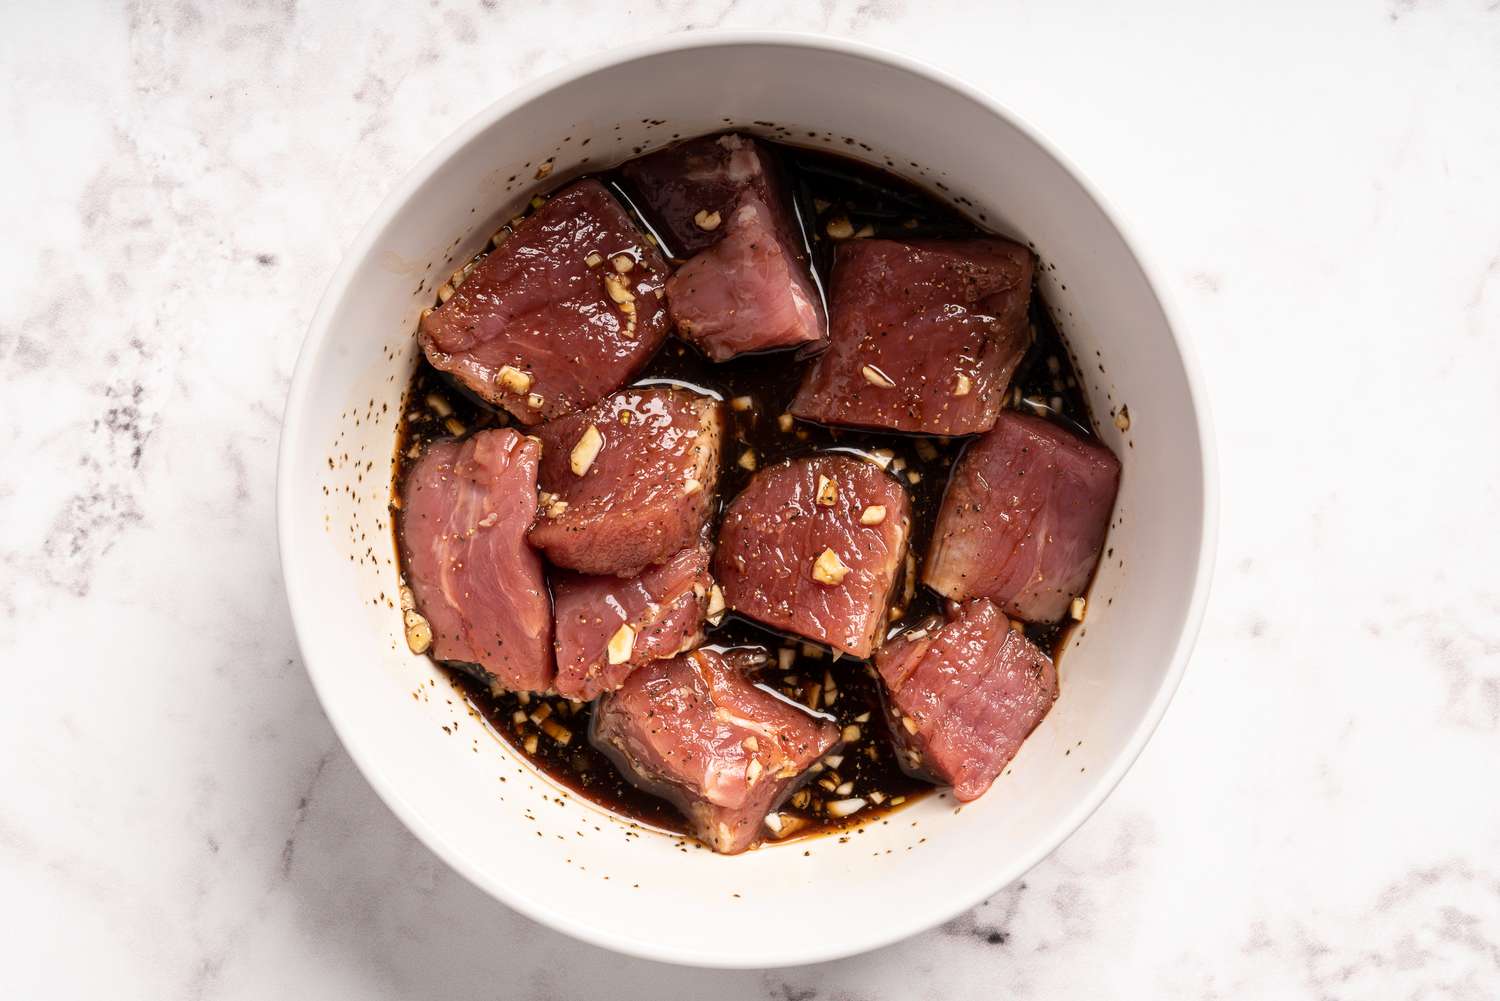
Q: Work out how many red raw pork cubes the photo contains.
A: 10